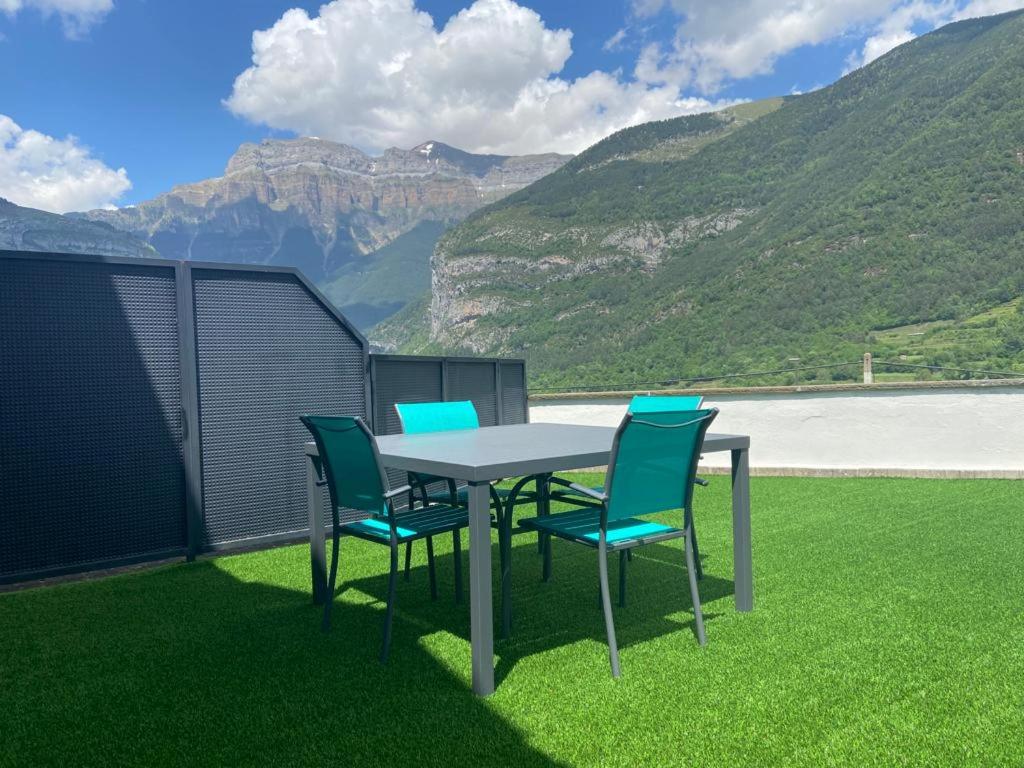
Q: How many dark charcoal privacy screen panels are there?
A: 5